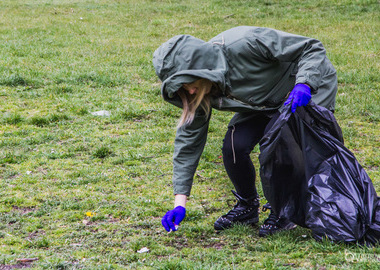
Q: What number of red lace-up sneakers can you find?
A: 0